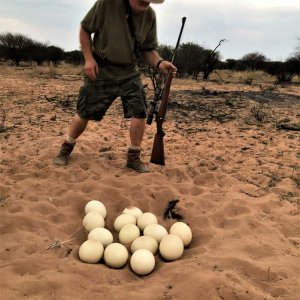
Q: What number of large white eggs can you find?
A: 14